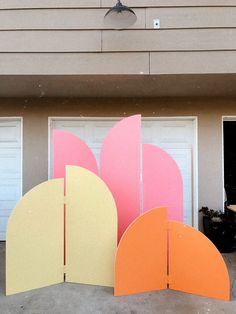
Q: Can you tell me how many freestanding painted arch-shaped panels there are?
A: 7